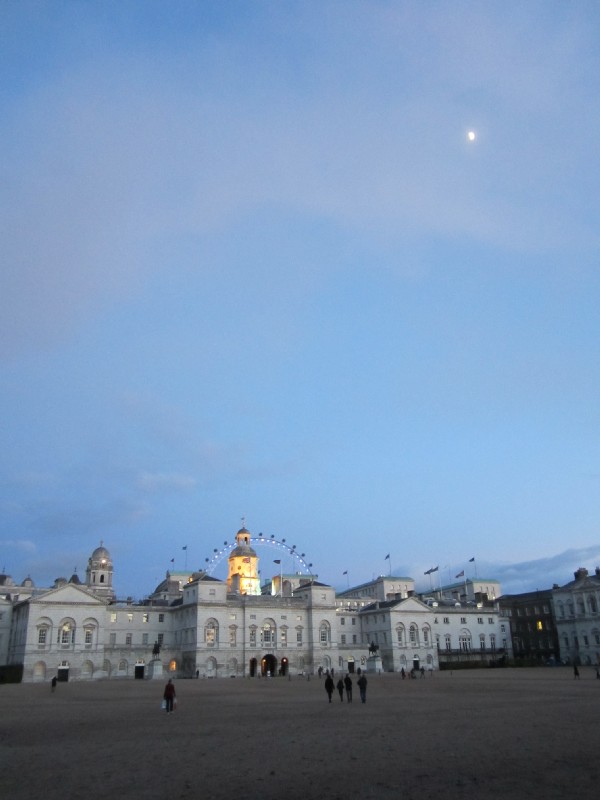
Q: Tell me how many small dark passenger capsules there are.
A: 12